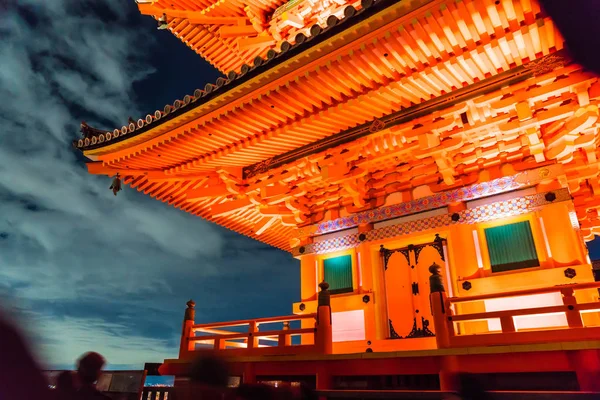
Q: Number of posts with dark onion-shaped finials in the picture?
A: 3